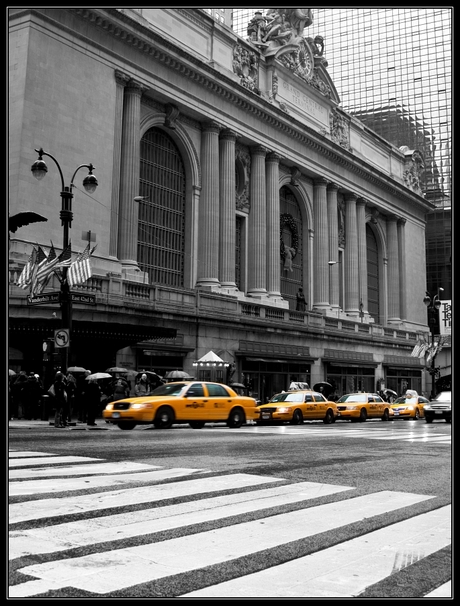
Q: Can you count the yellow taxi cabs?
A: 4